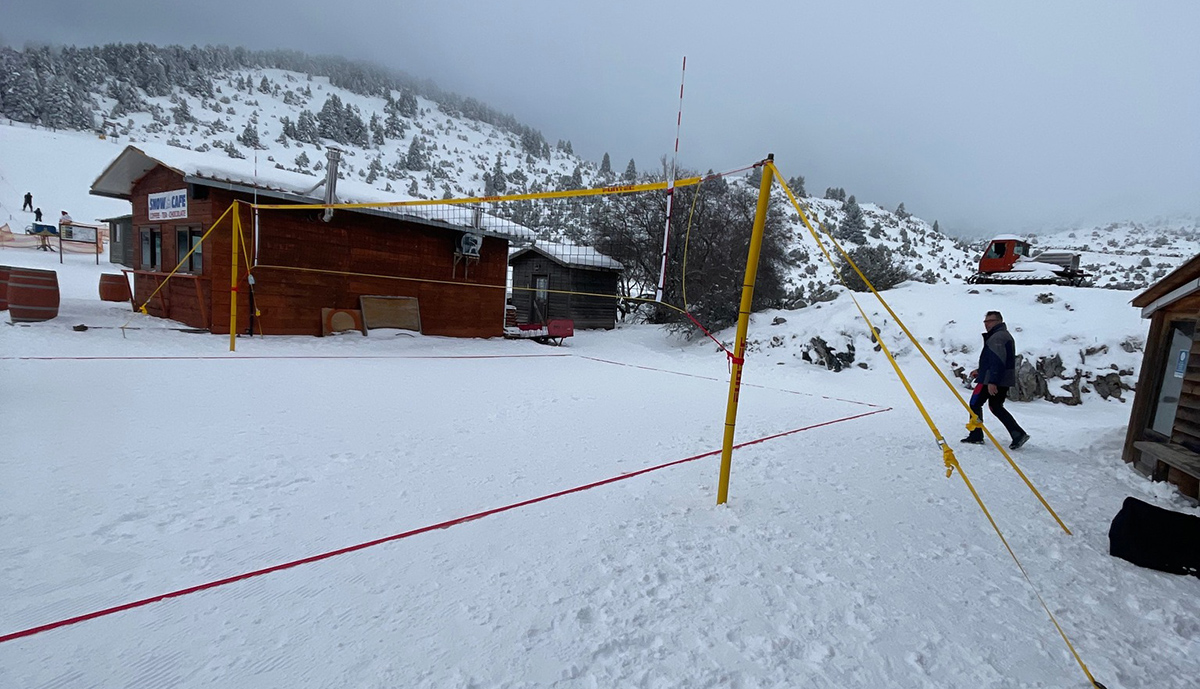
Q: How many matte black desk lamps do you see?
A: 0